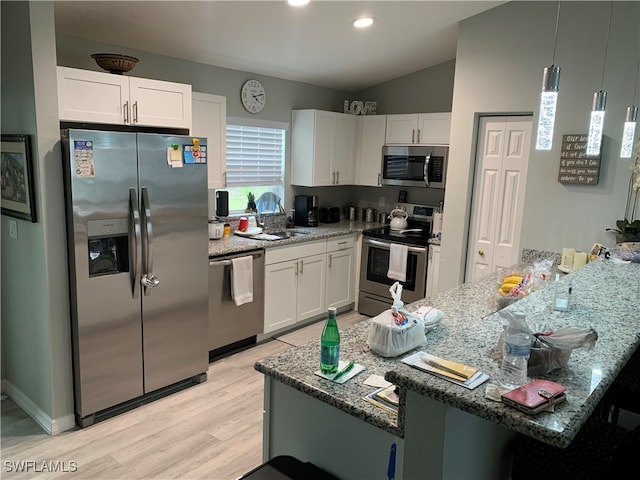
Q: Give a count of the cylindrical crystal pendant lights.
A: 3